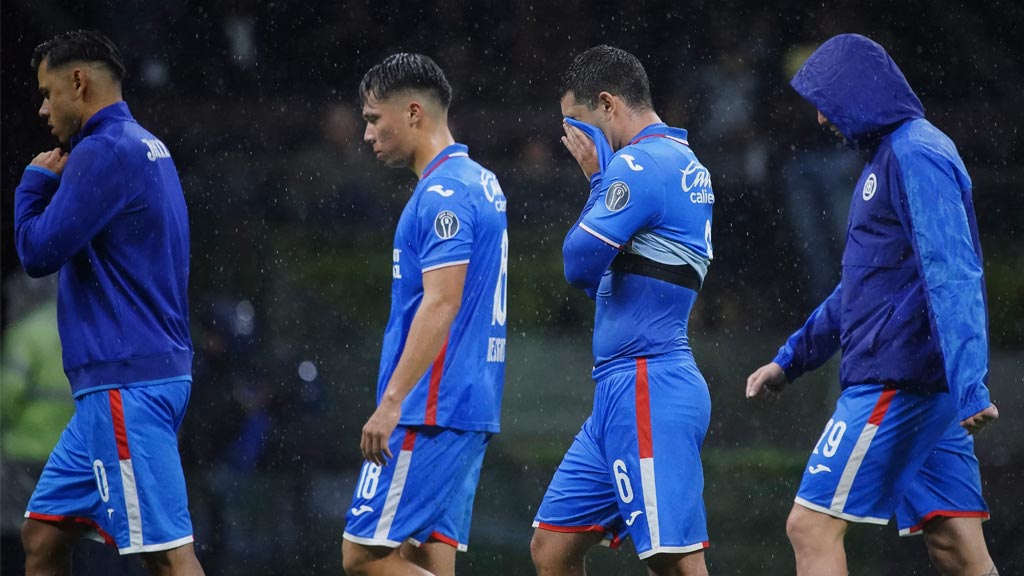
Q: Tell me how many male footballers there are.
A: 4